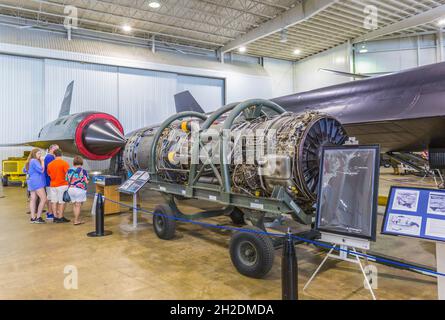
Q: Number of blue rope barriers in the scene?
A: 1